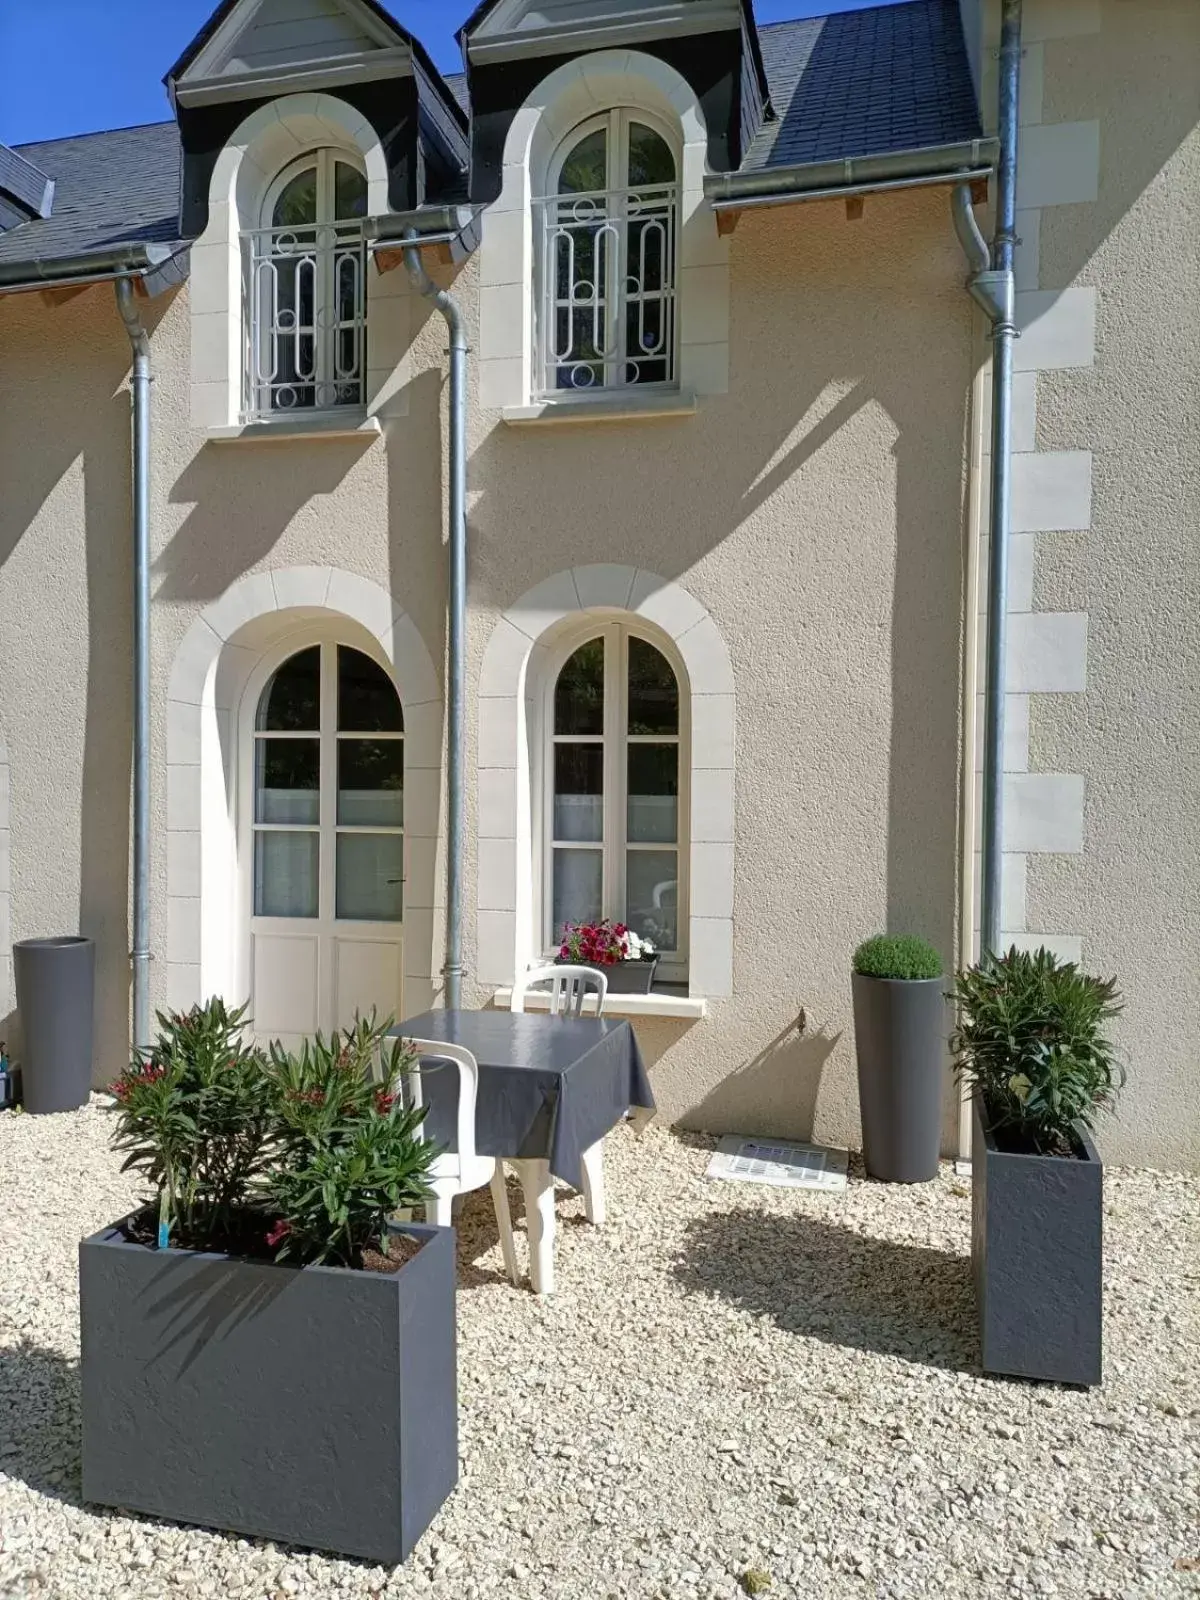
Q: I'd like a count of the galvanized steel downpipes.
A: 3